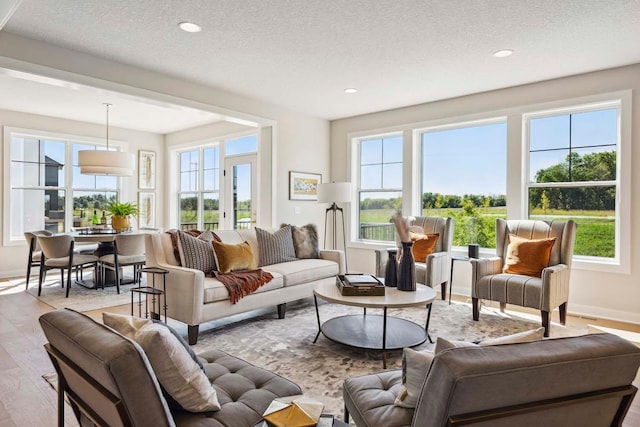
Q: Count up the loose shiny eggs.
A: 0